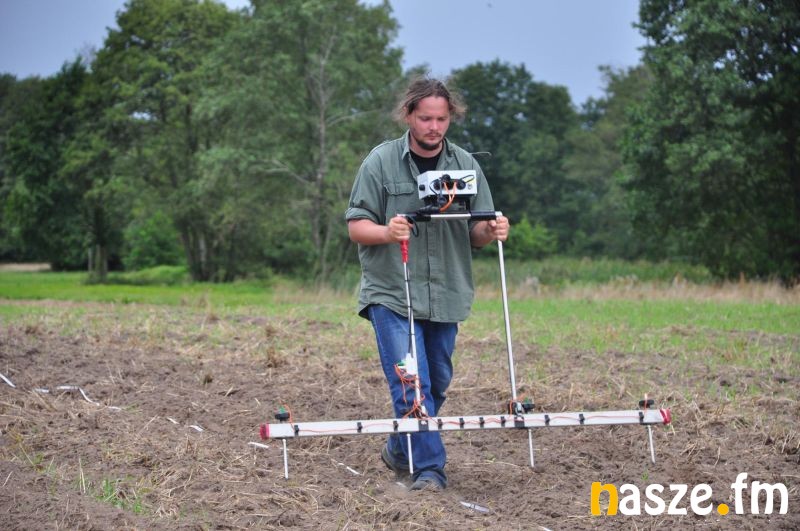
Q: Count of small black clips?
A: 10